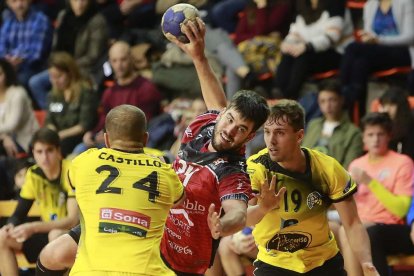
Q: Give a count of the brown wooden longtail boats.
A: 0